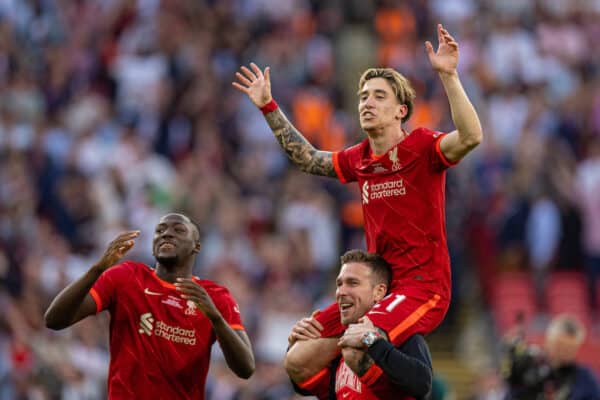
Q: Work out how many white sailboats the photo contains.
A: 0